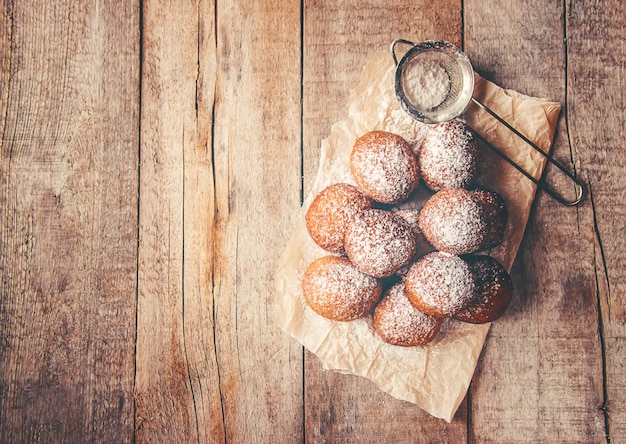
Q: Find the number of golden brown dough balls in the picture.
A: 10